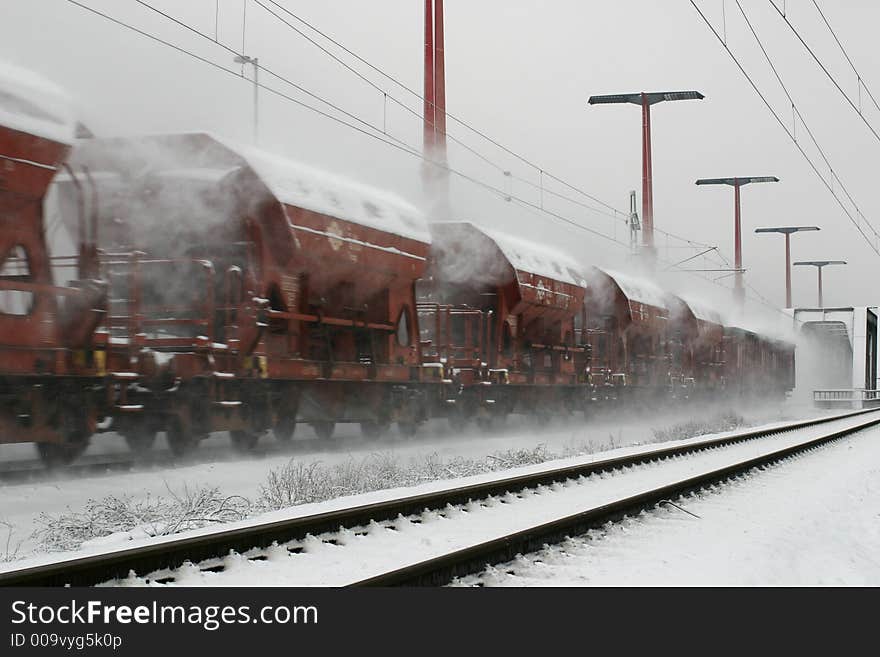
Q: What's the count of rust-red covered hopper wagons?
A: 5